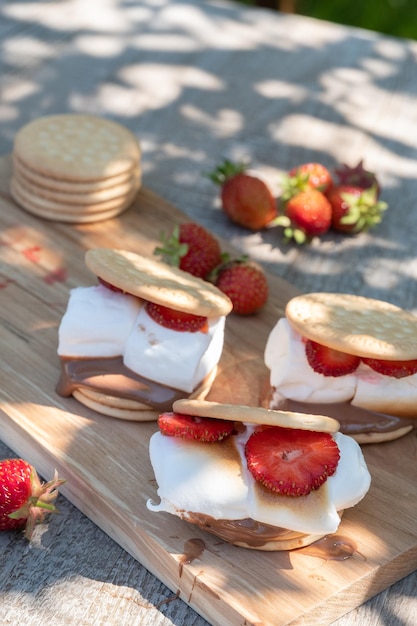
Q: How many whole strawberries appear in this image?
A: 8